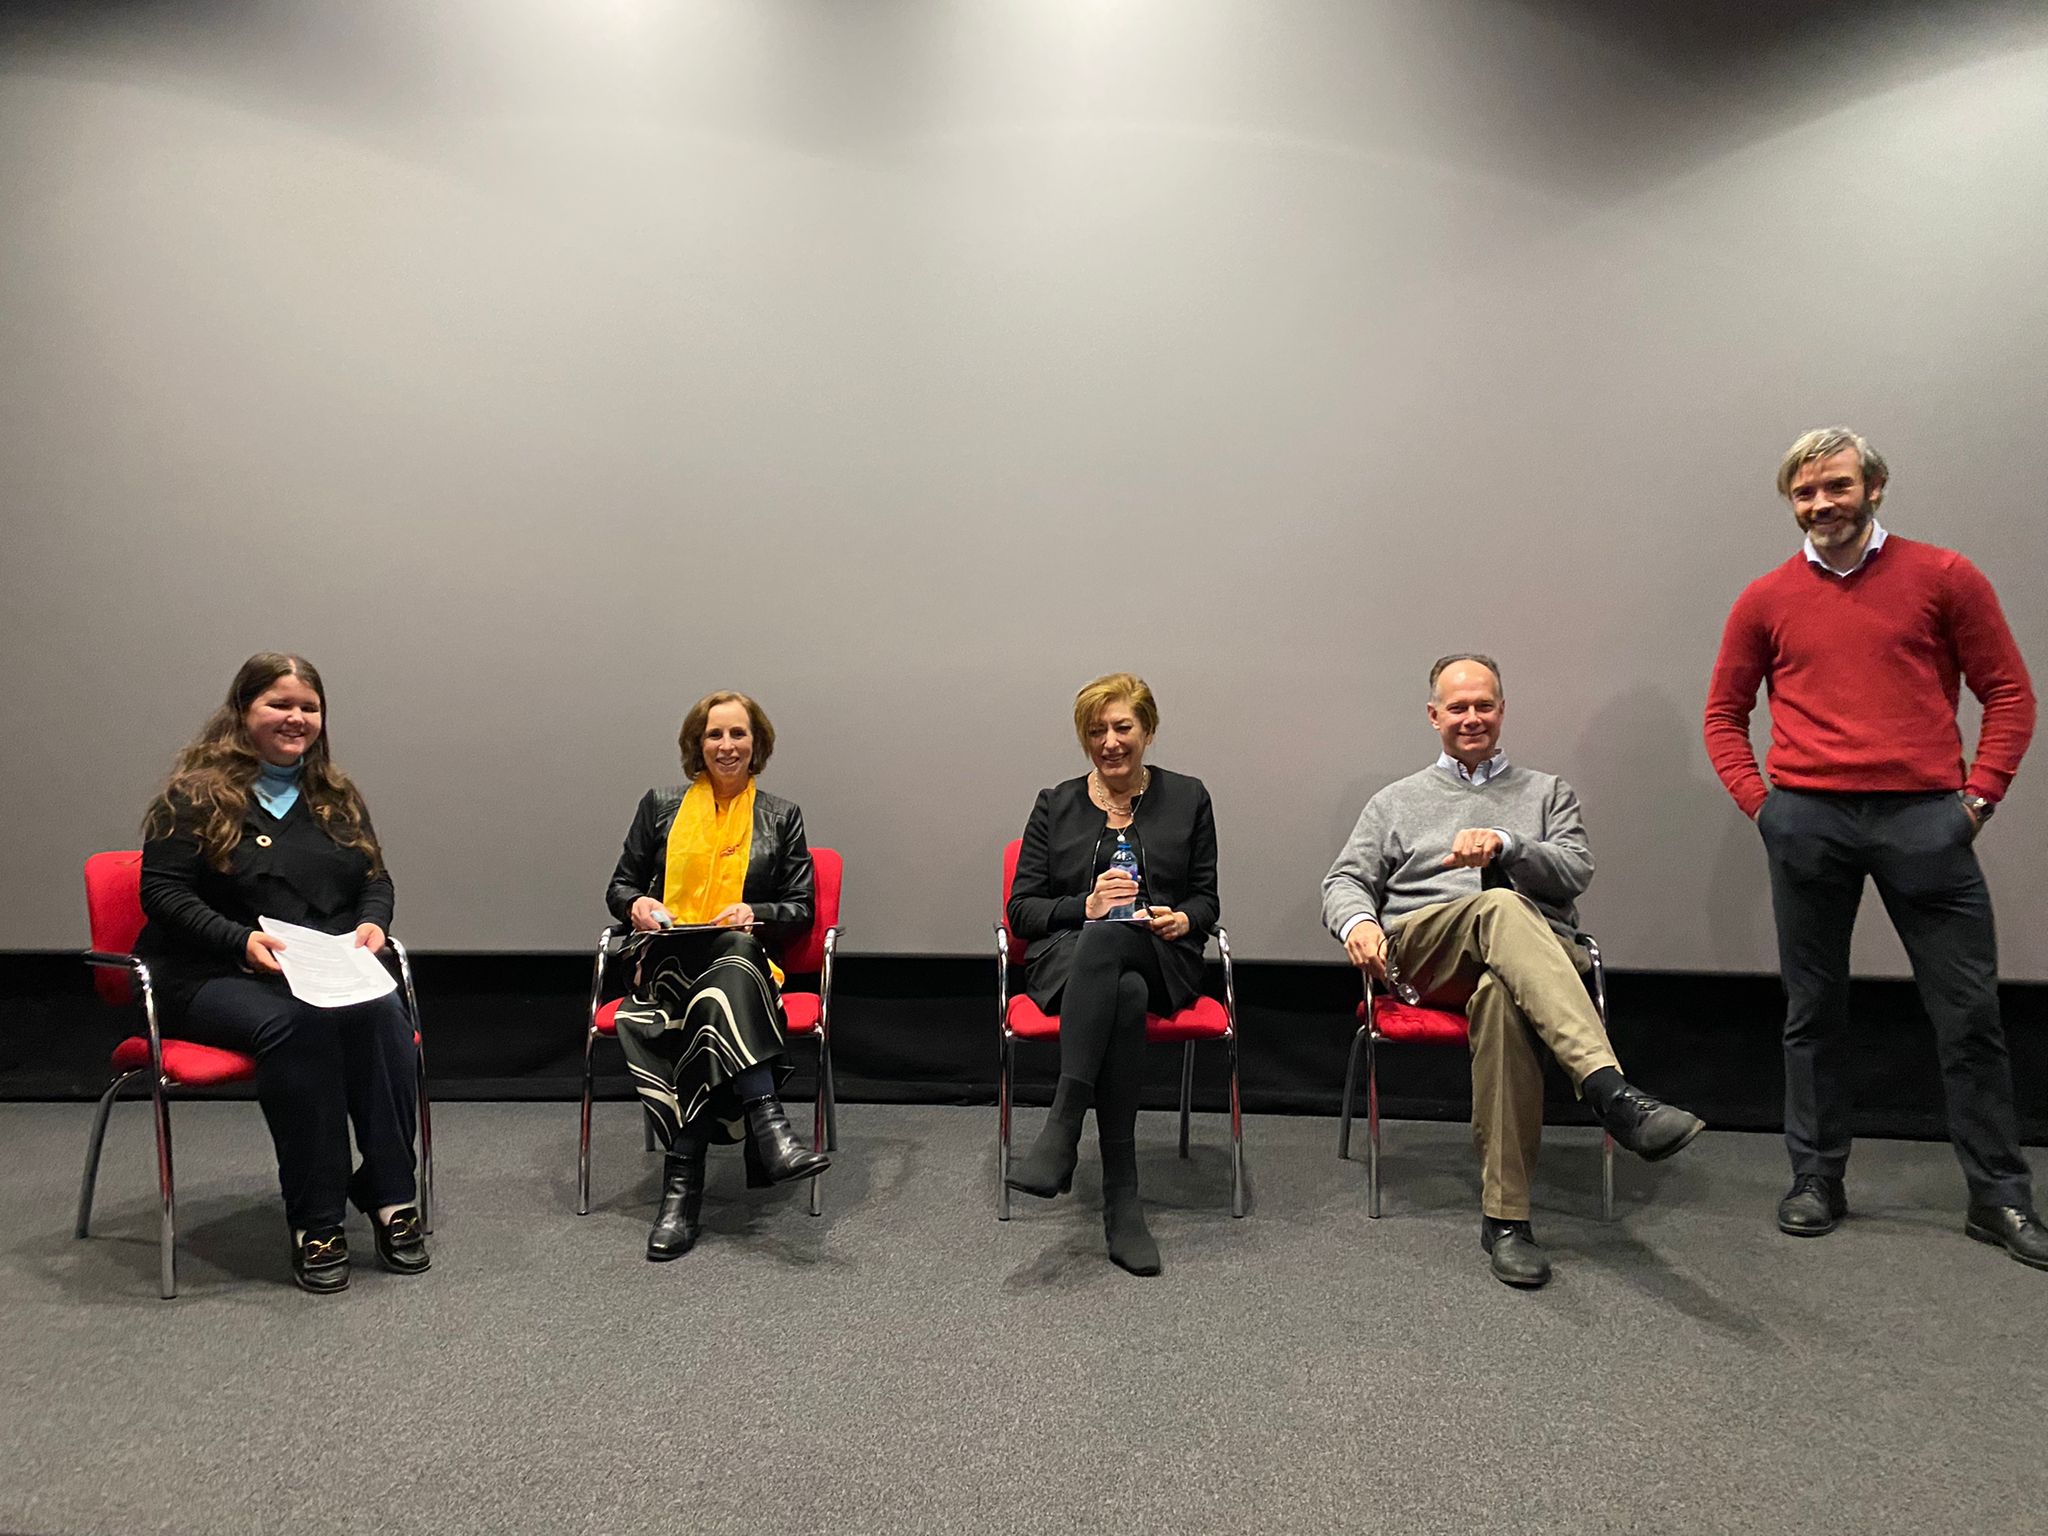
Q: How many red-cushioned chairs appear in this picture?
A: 4